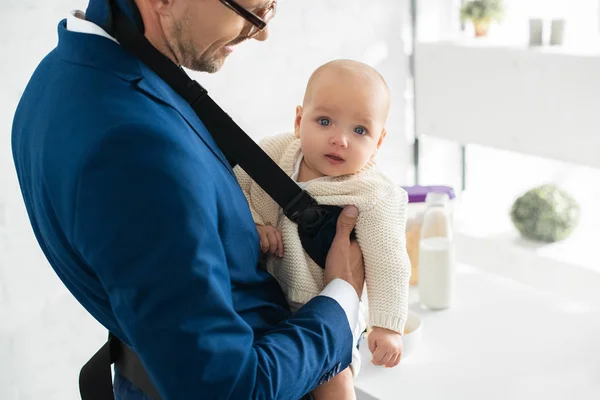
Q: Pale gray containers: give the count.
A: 2